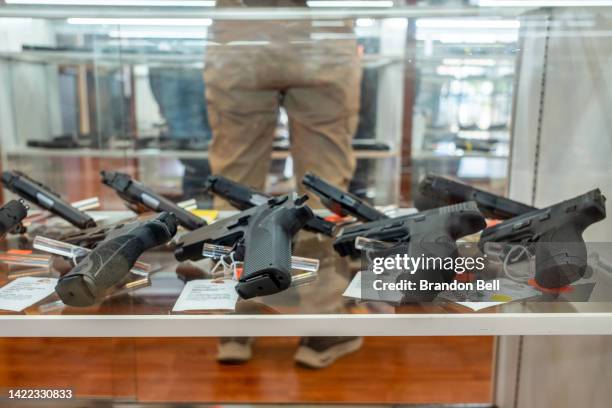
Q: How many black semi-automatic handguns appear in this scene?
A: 10